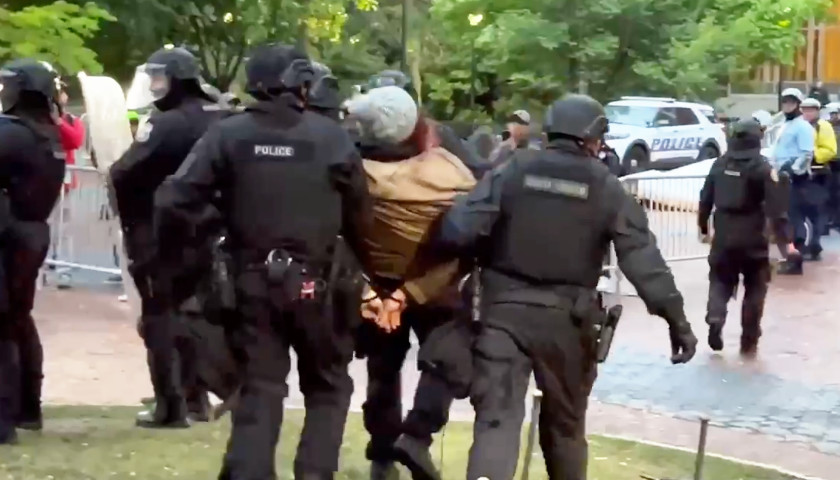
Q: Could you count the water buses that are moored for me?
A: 0